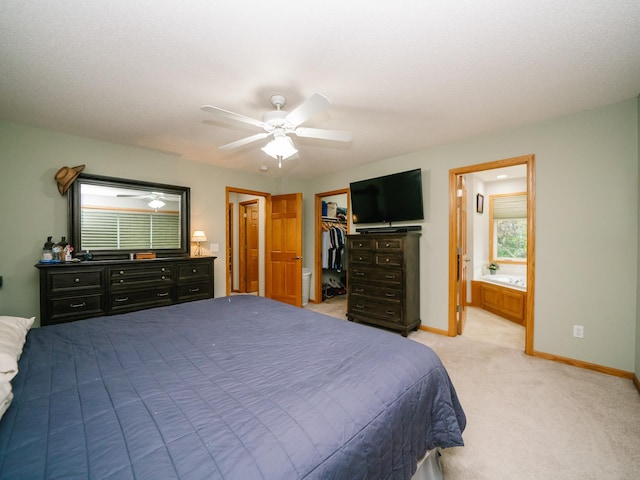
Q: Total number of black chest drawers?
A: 2